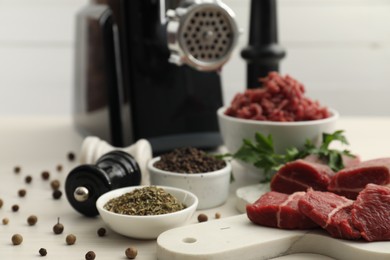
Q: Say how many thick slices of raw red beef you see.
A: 5